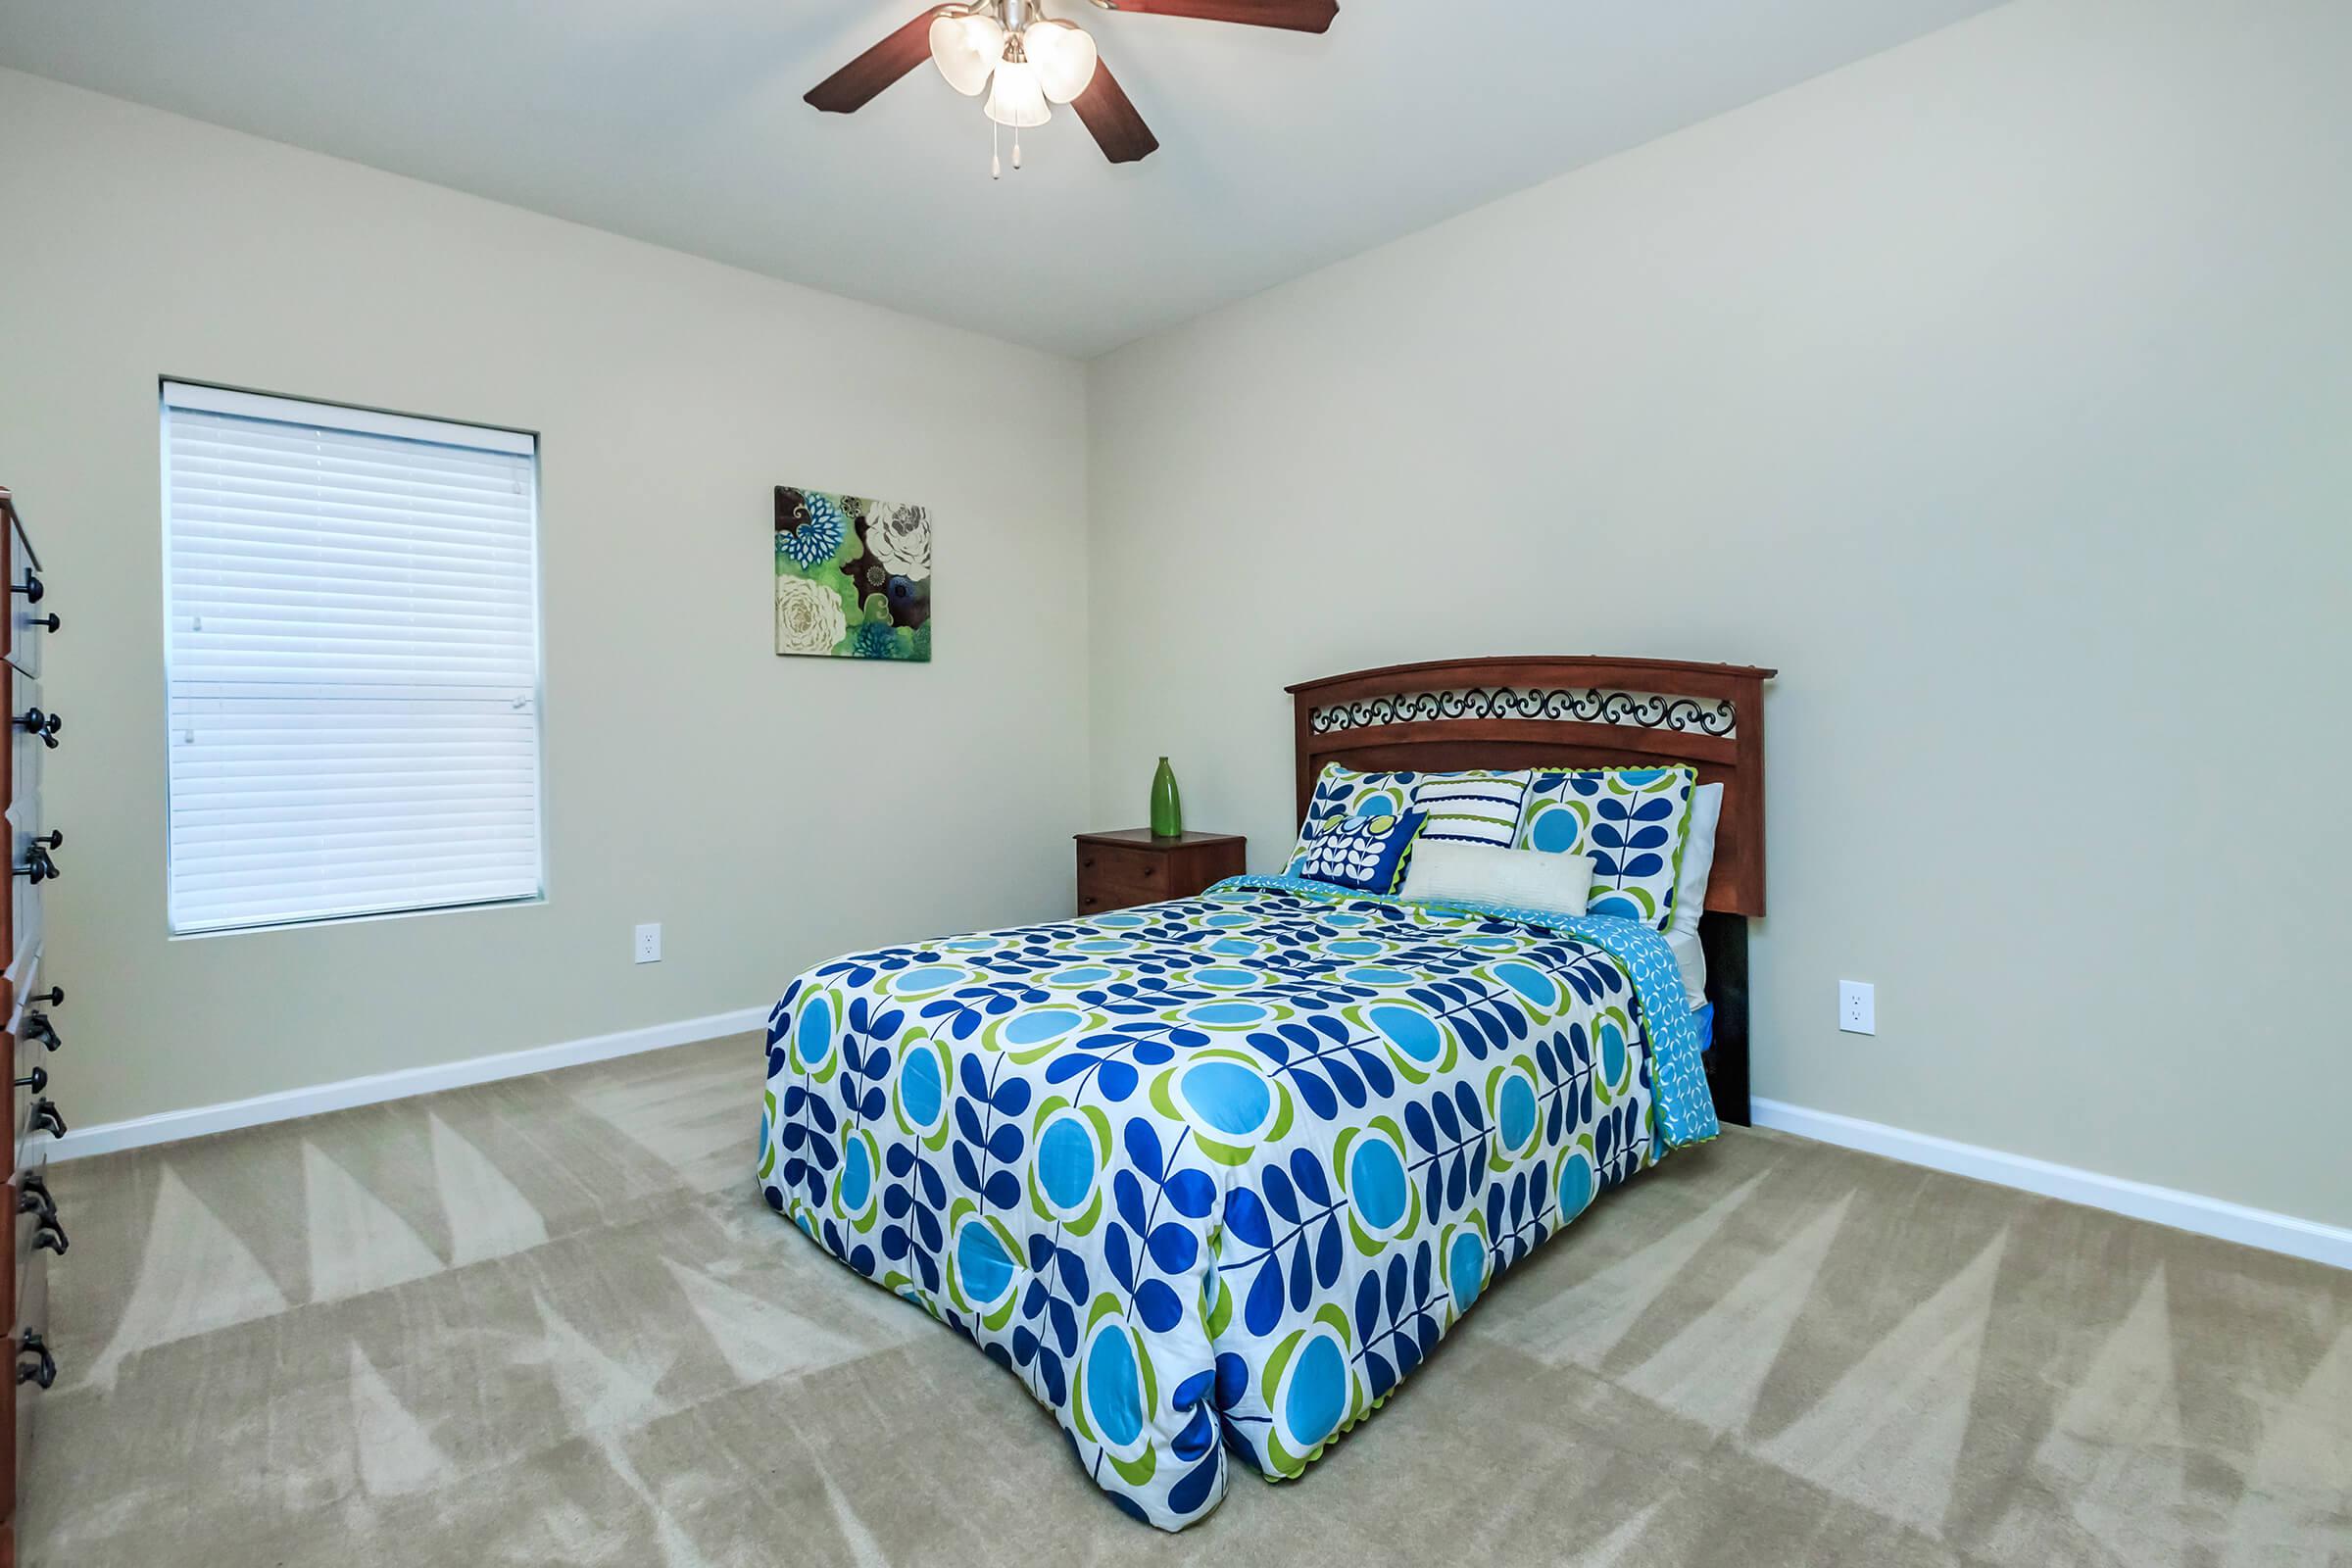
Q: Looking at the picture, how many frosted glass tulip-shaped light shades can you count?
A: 3